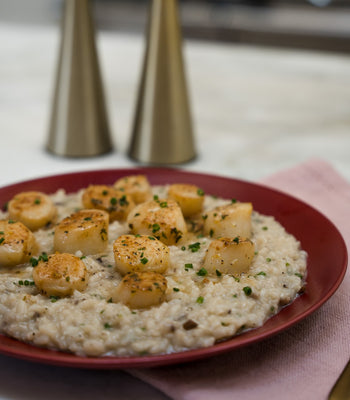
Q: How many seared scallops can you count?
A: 12